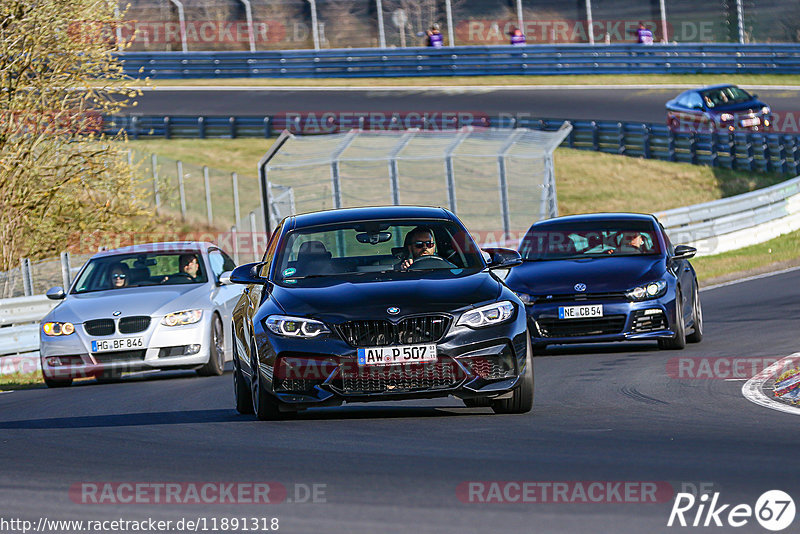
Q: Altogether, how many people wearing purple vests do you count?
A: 3